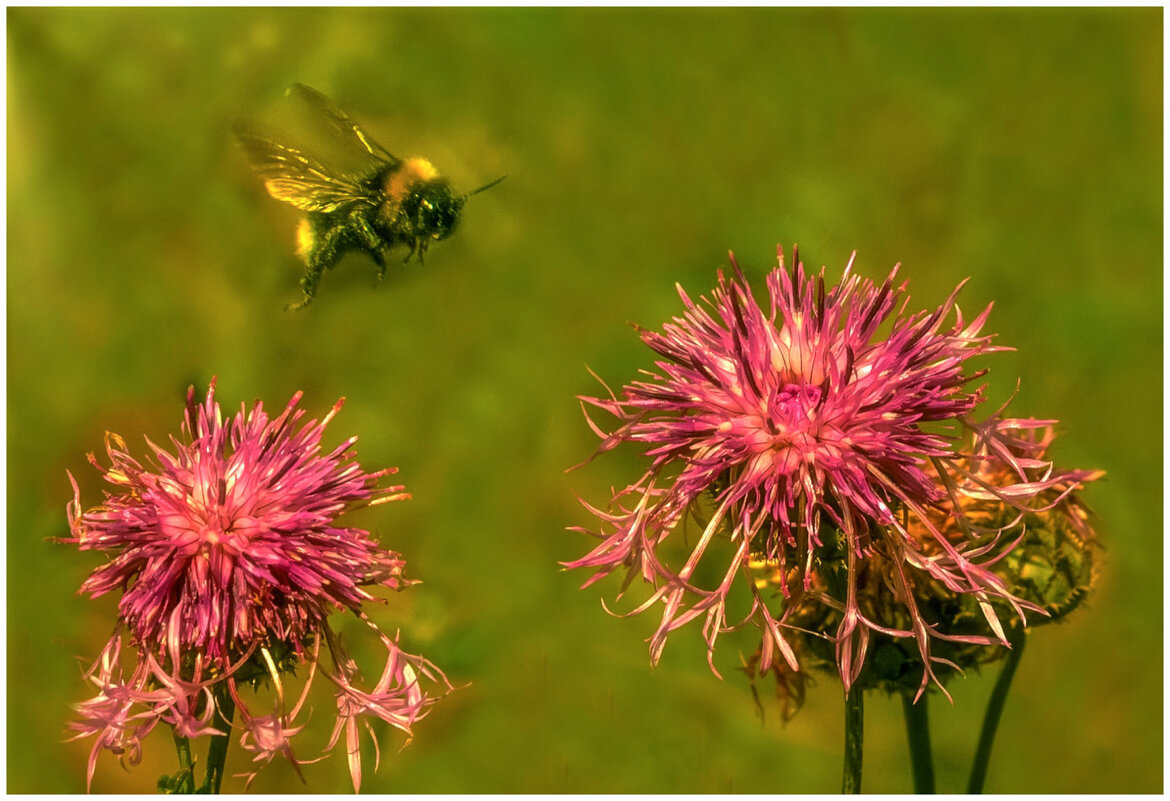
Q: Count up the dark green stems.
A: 5